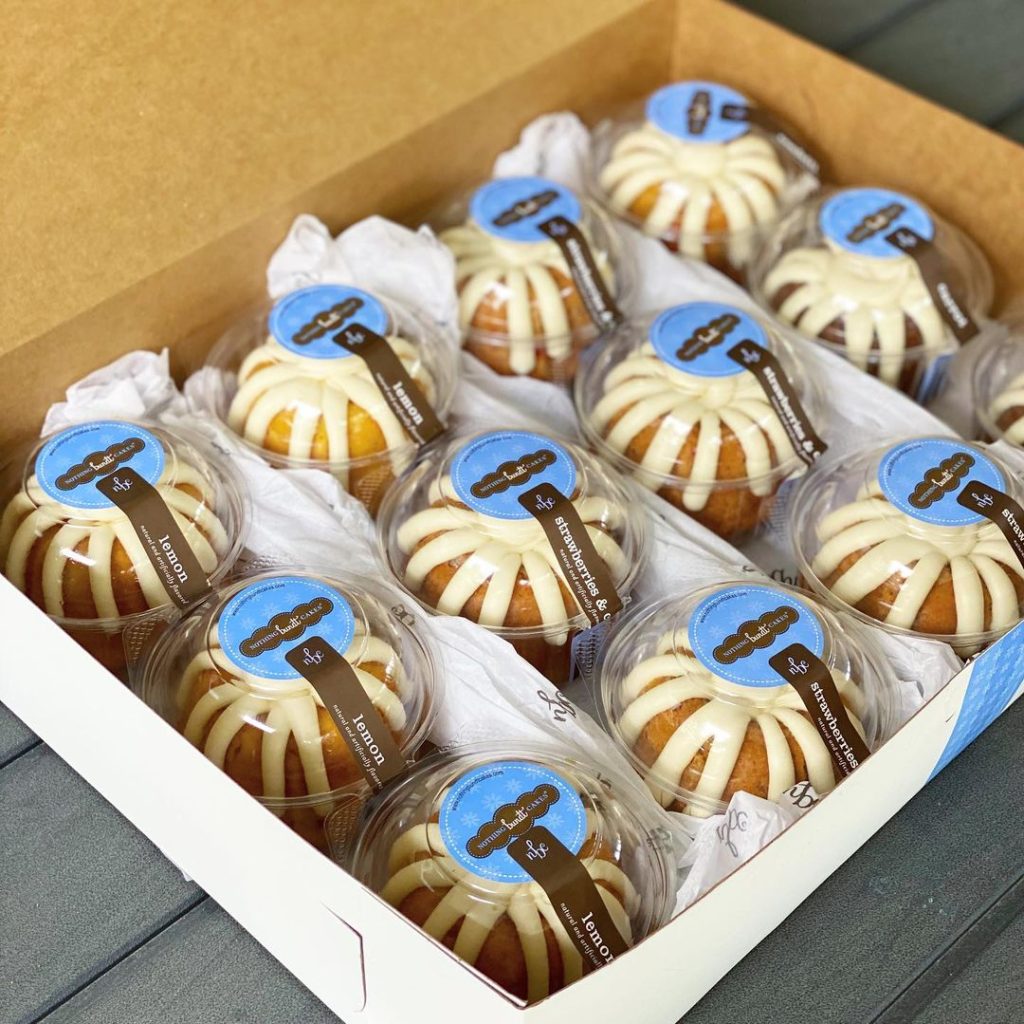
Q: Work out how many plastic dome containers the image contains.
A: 12